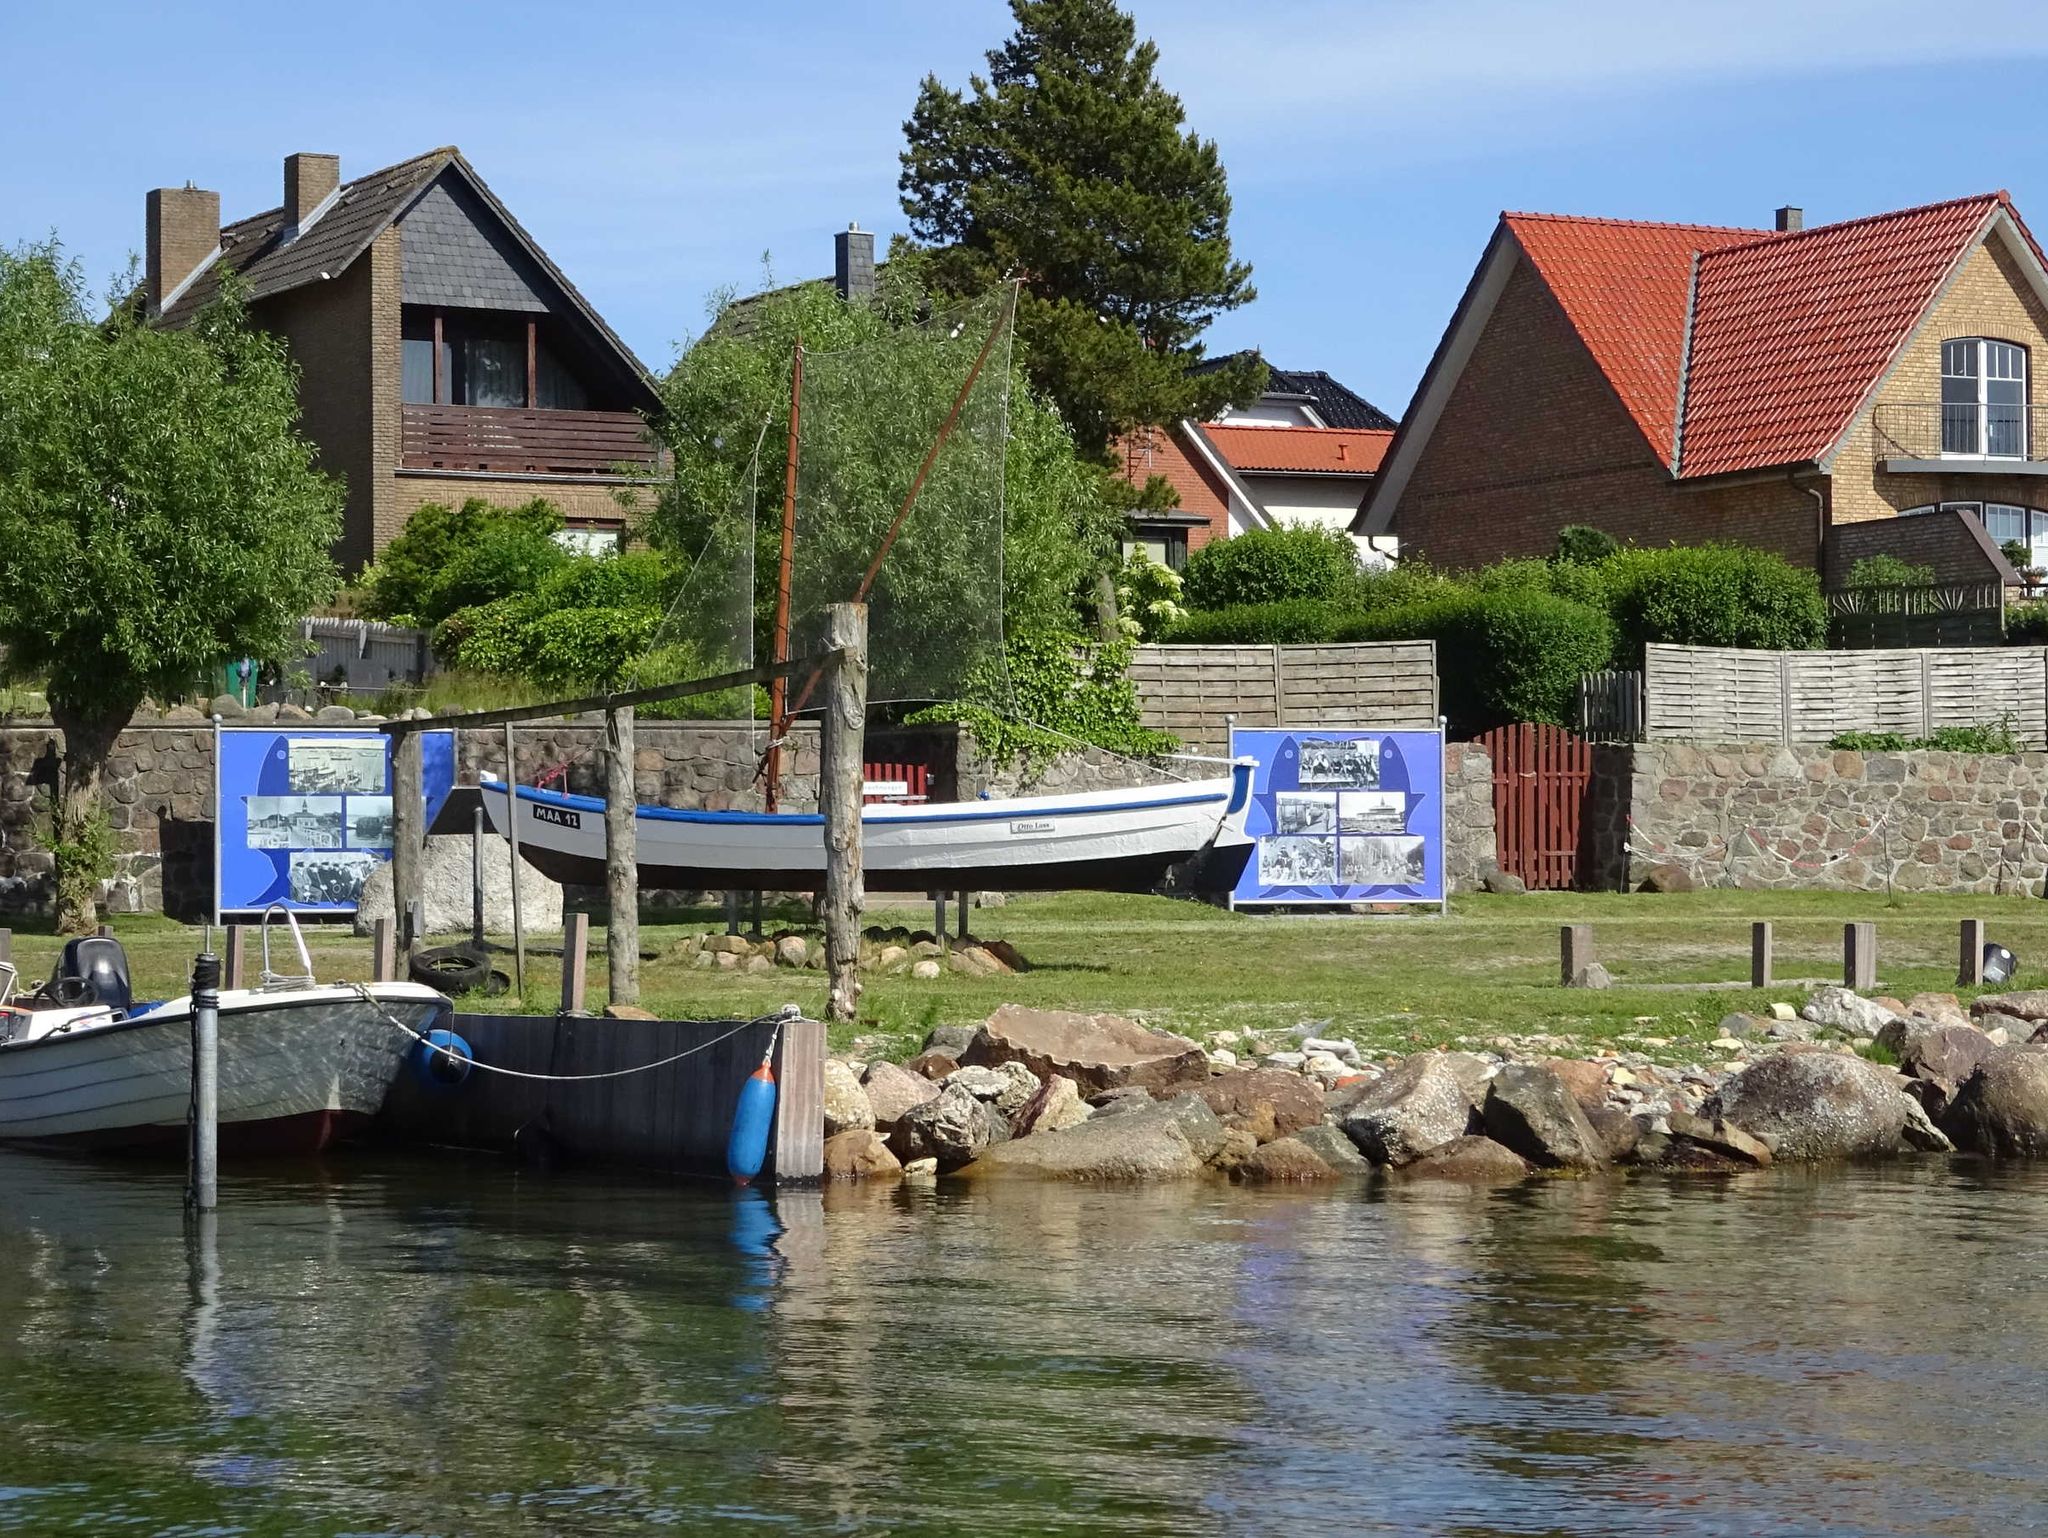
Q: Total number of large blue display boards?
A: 2